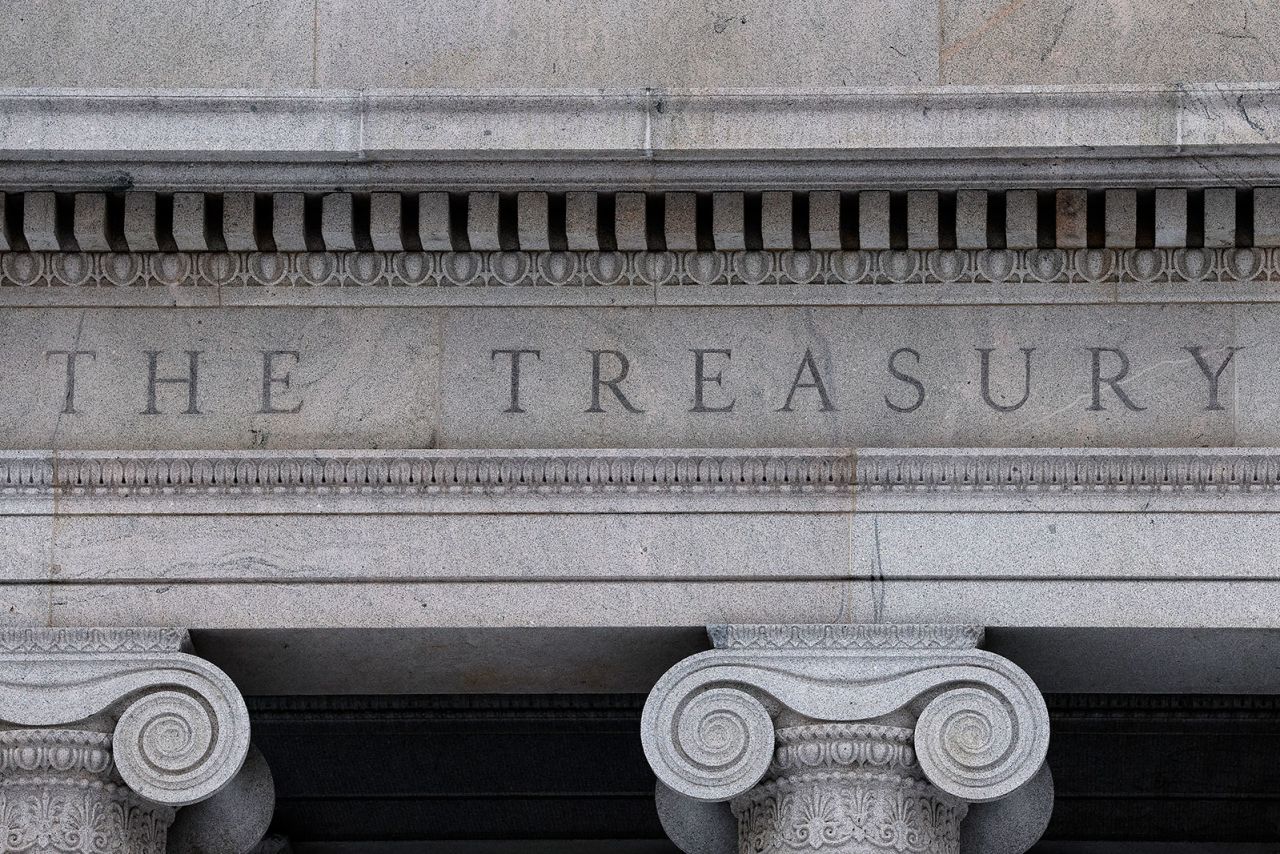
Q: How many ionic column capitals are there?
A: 2